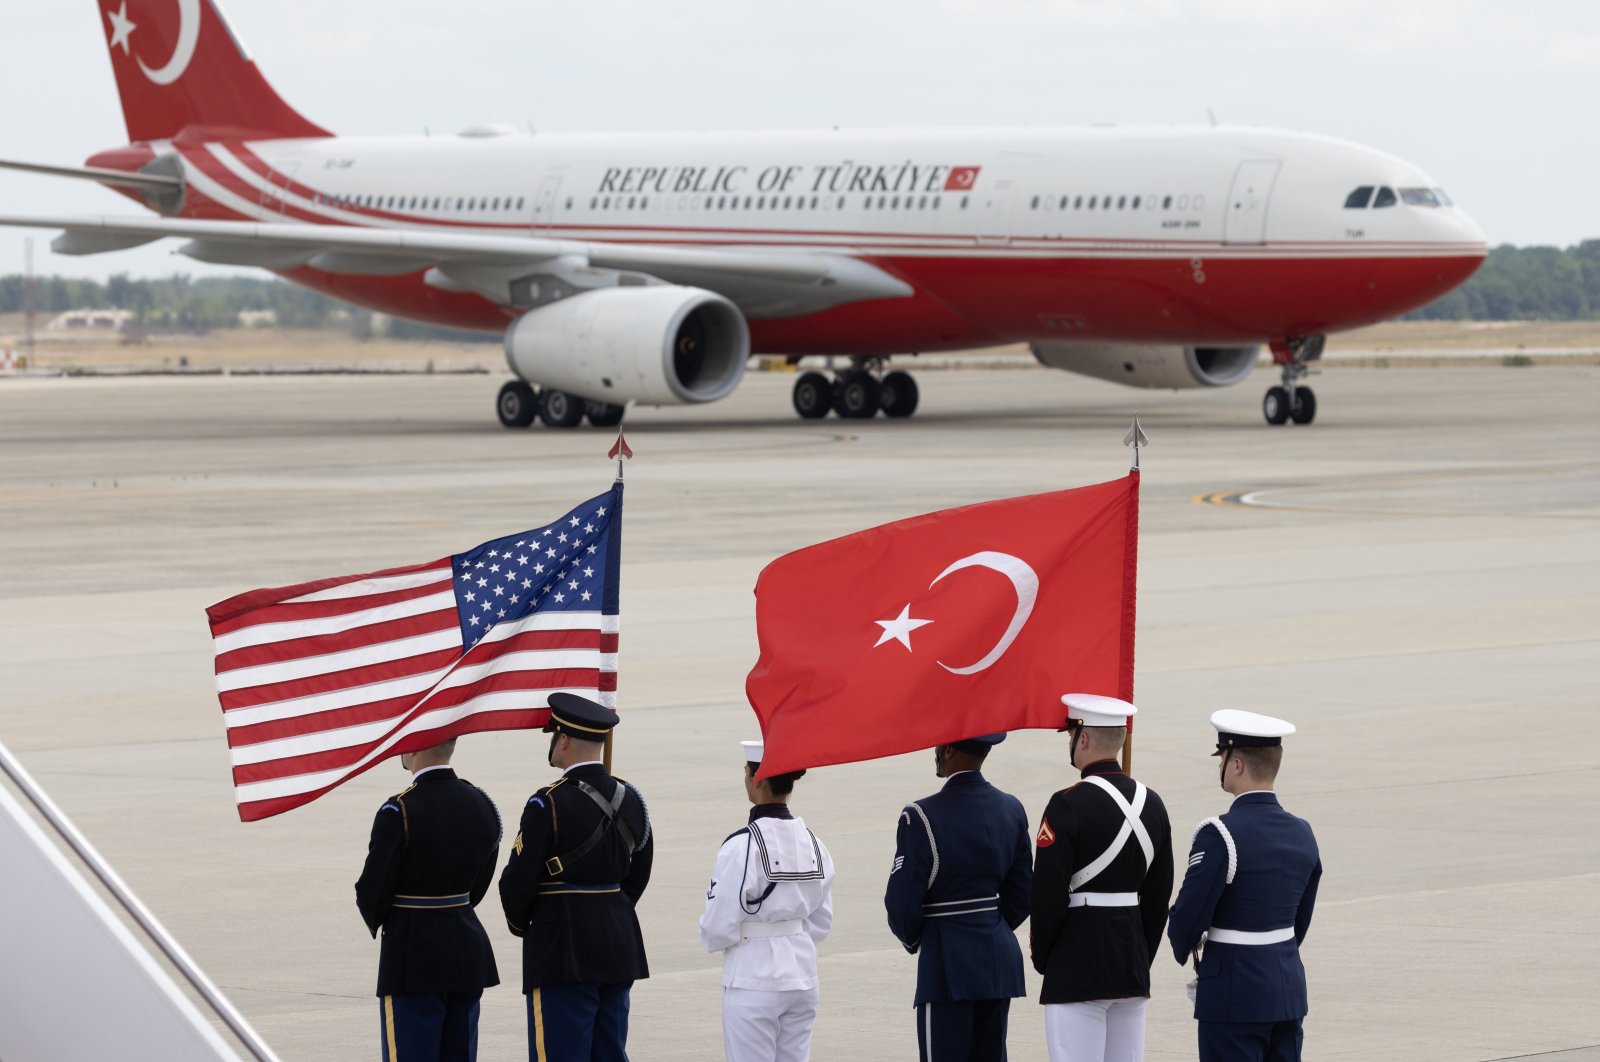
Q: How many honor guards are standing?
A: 6